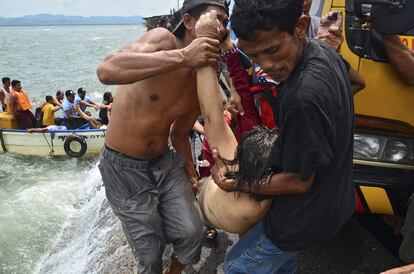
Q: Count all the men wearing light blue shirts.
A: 2